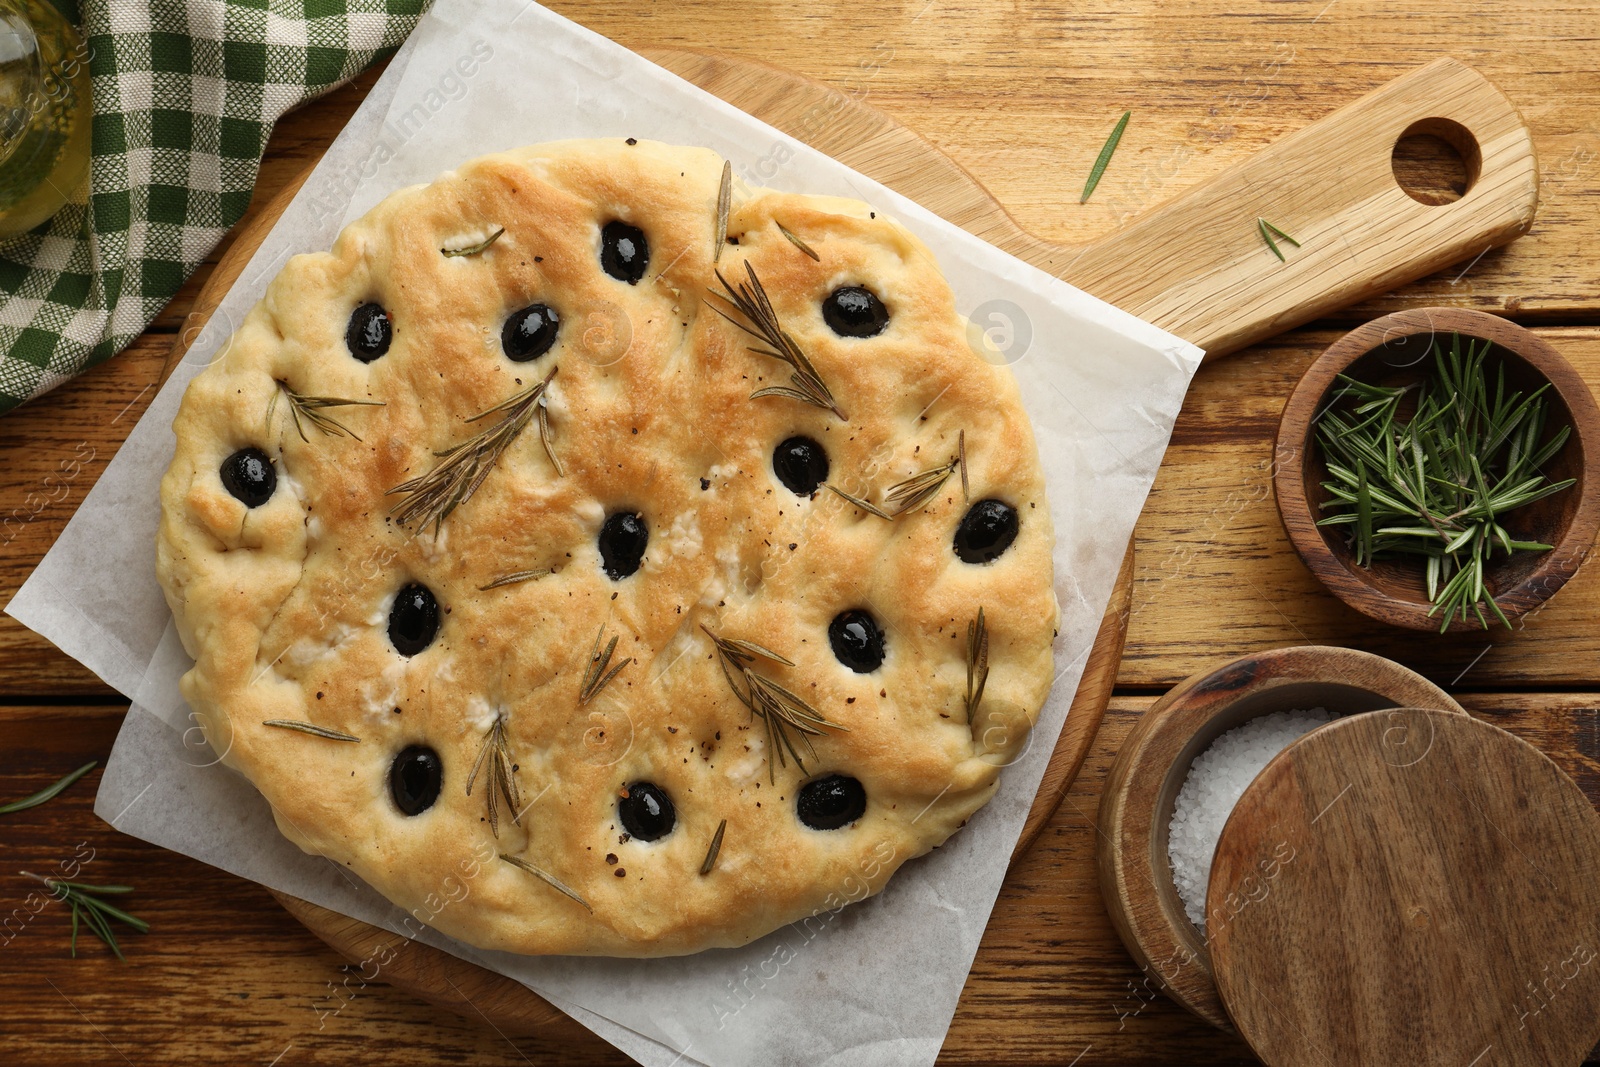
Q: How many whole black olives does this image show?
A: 13